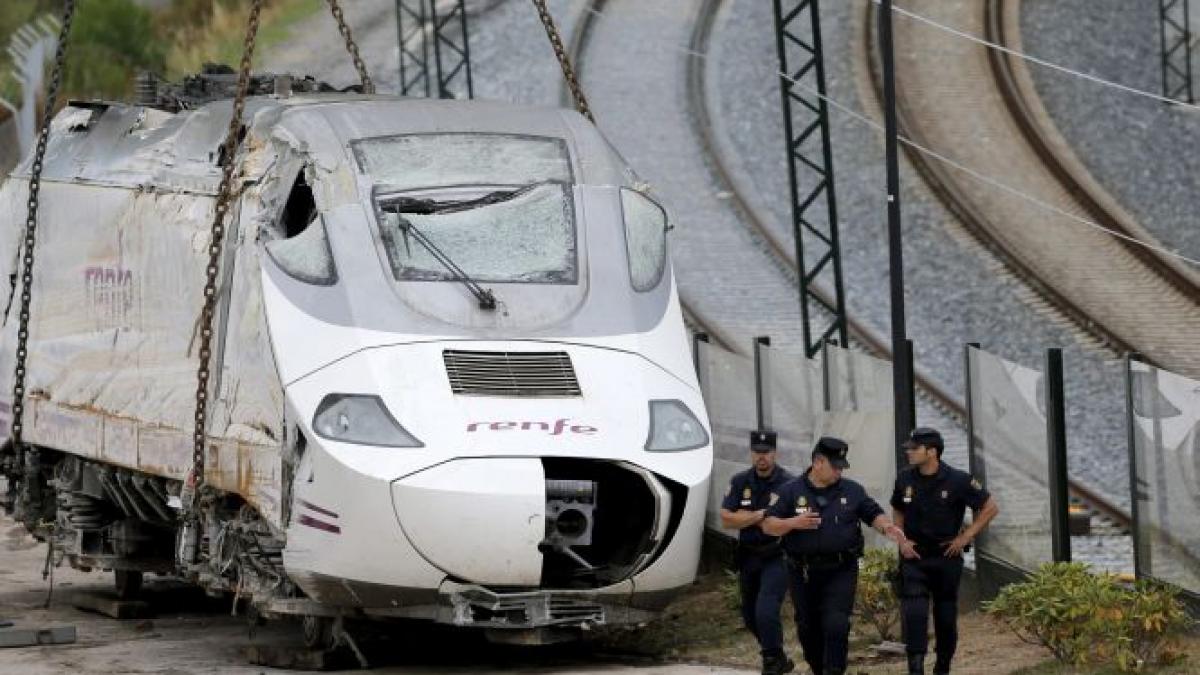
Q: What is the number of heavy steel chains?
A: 4